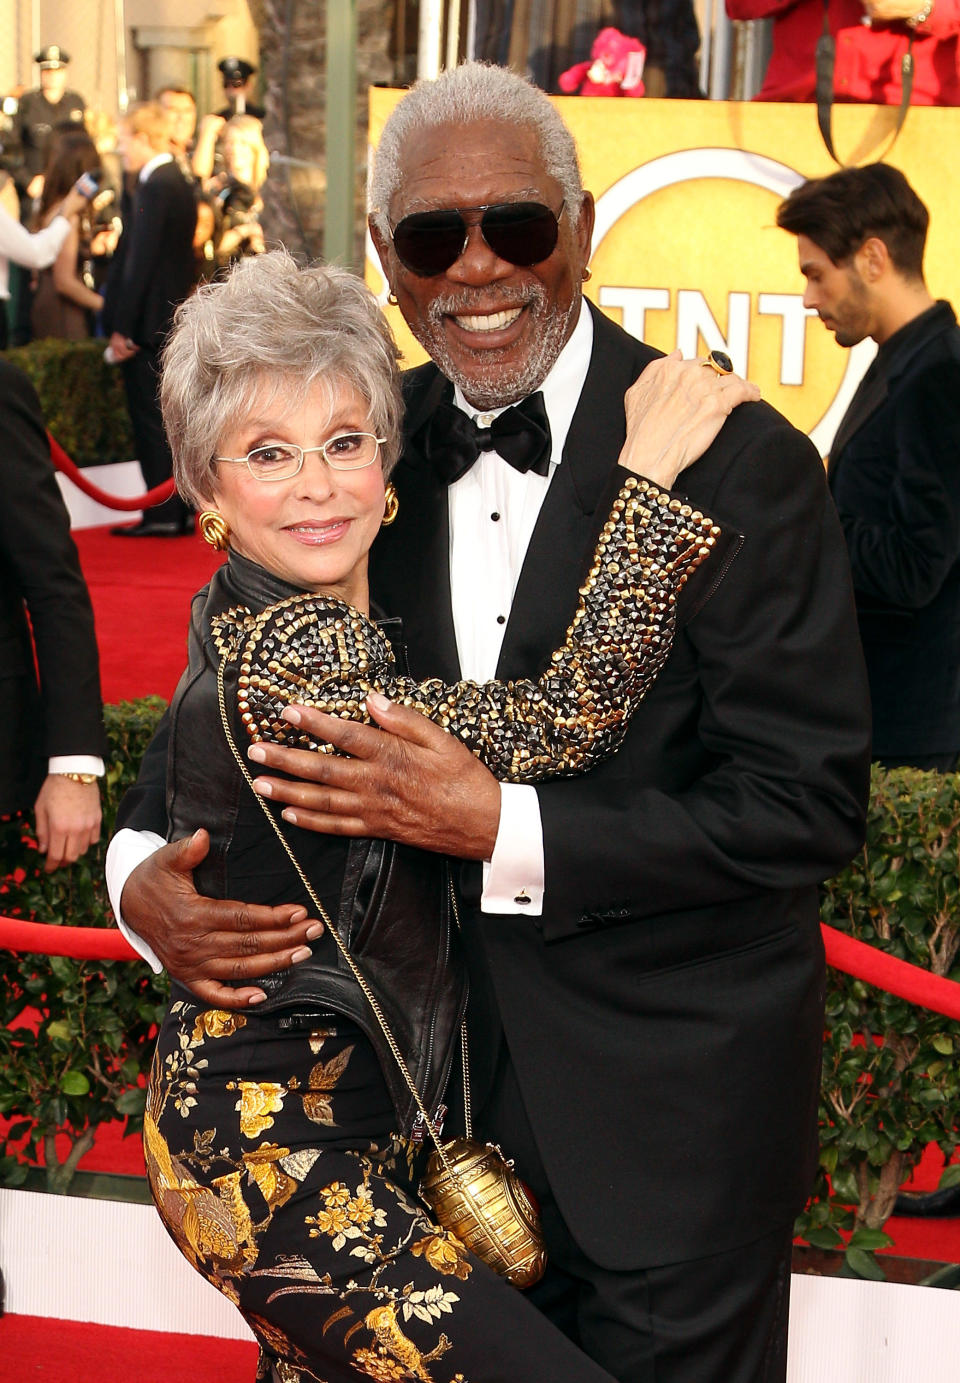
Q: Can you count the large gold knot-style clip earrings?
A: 2